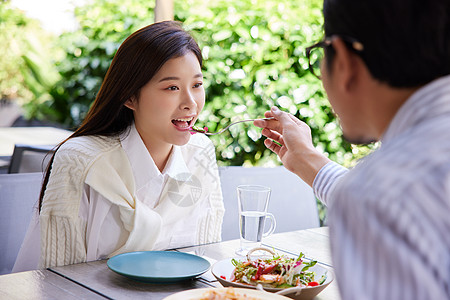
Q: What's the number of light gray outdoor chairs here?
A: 2